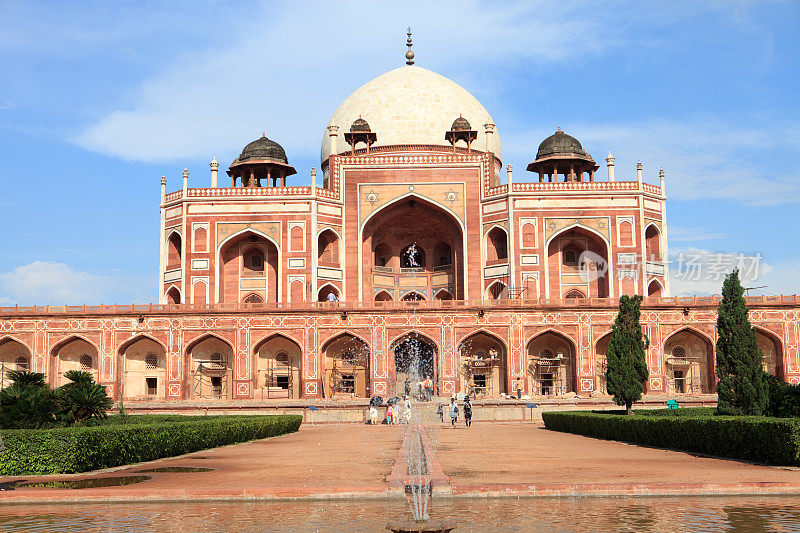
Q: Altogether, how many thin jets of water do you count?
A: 4